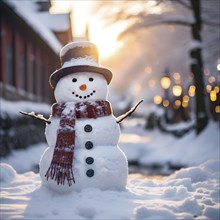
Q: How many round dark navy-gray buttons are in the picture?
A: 4